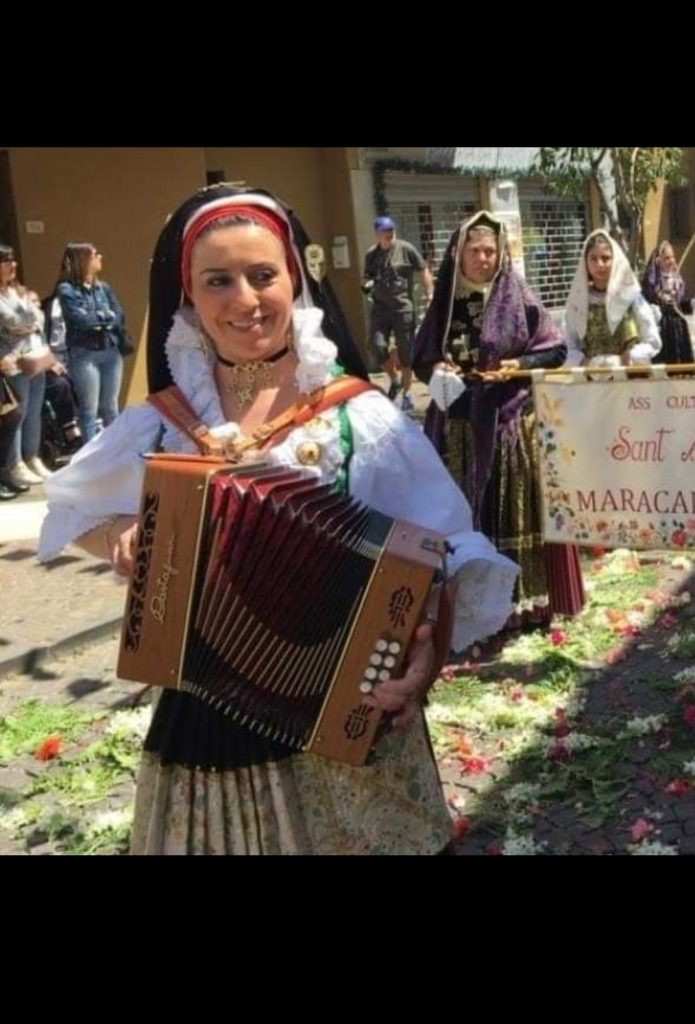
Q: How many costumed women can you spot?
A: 4